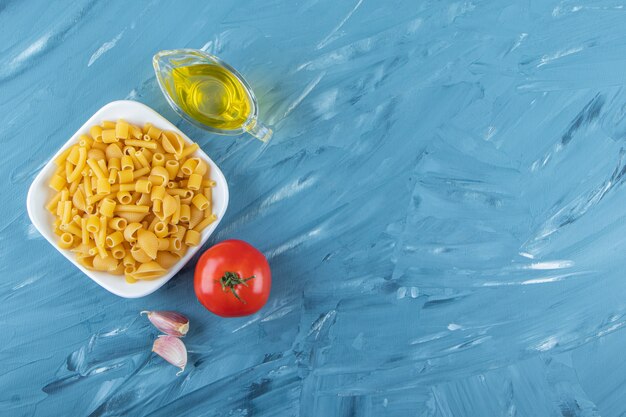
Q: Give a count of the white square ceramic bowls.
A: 1